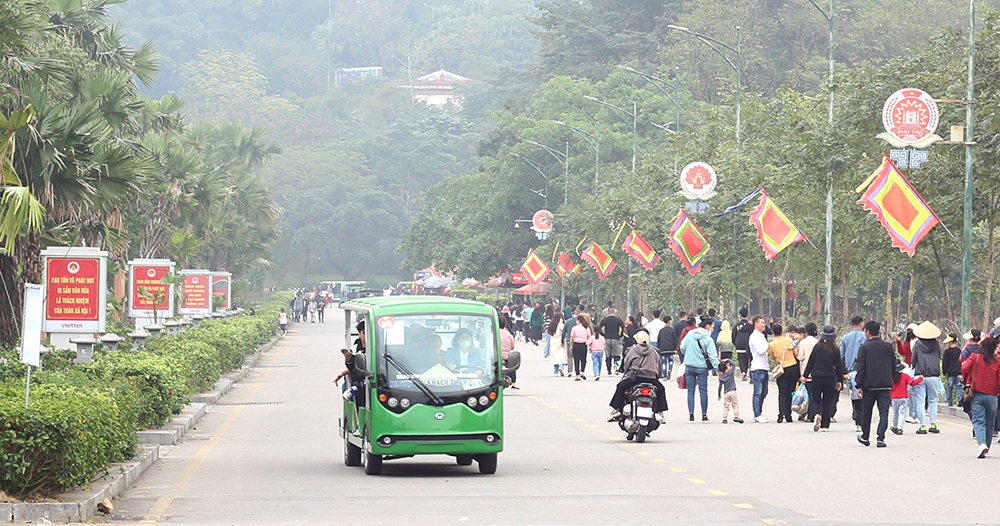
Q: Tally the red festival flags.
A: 7